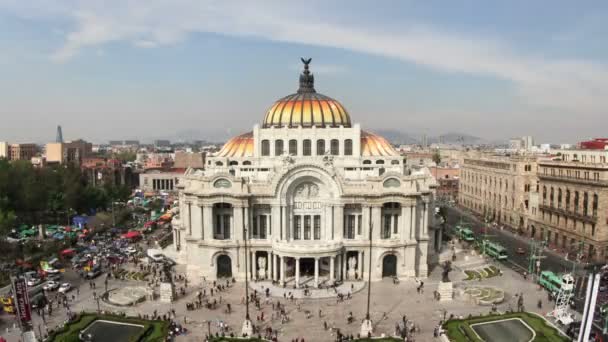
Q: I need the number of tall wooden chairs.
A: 0